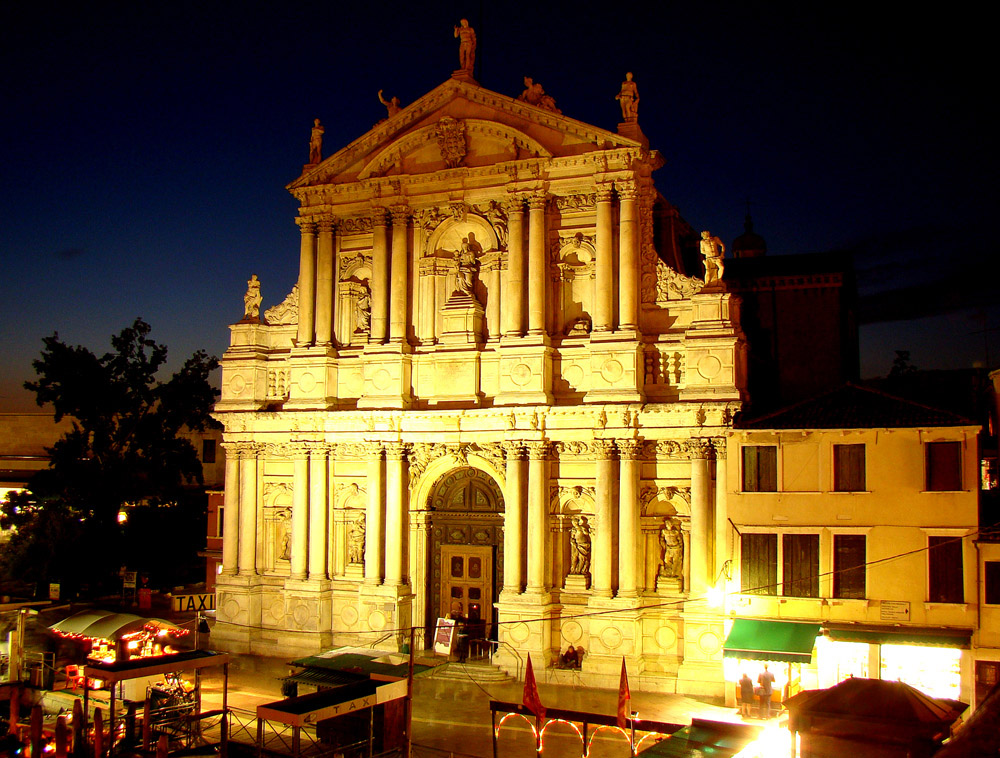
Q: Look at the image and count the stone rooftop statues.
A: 7